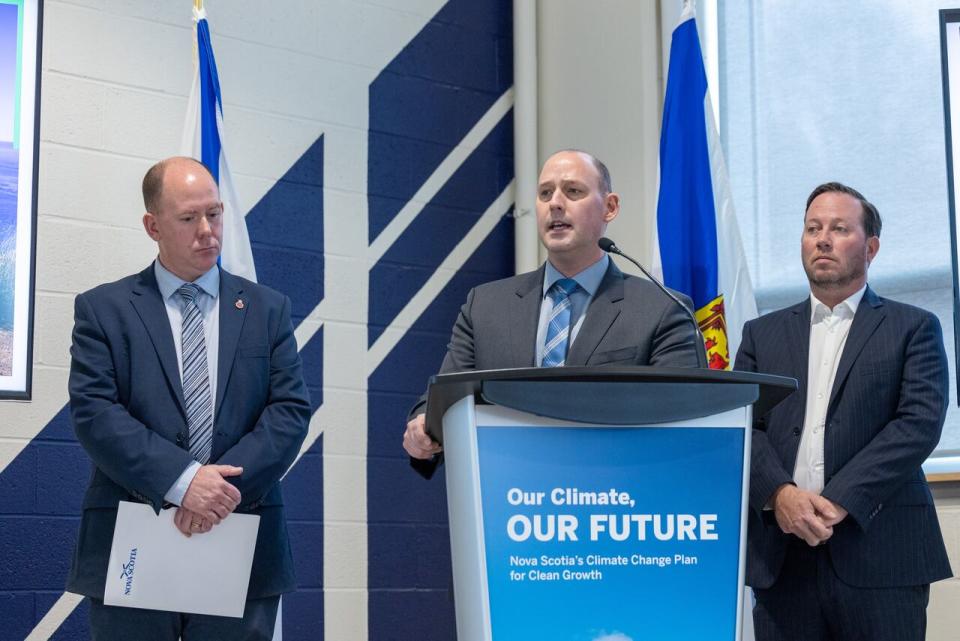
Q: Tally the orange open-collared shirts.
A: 0